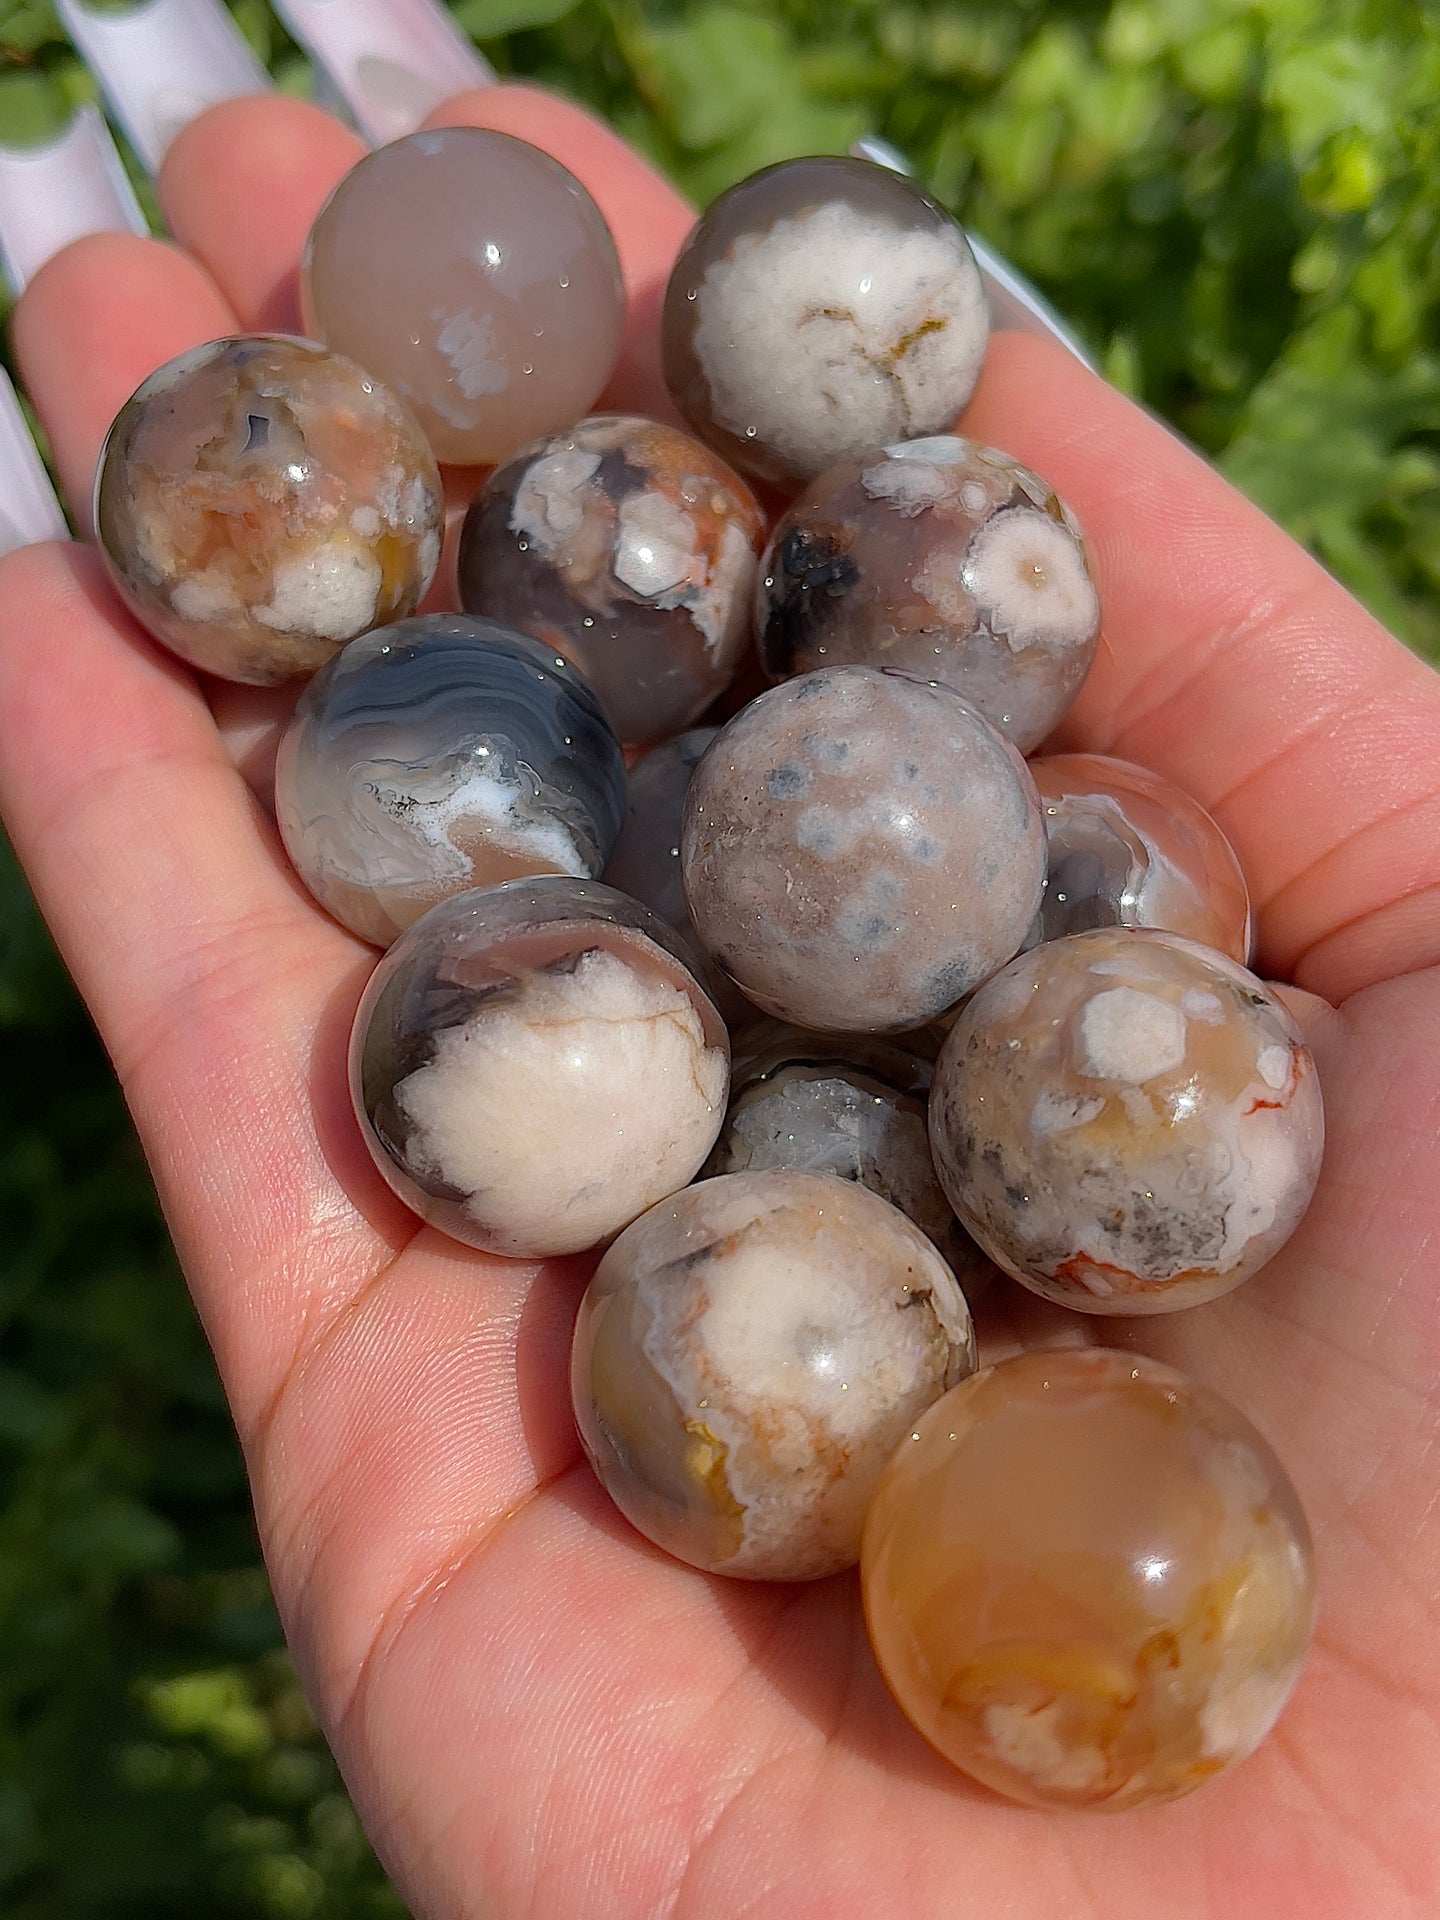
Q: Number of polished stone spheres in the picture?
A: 14